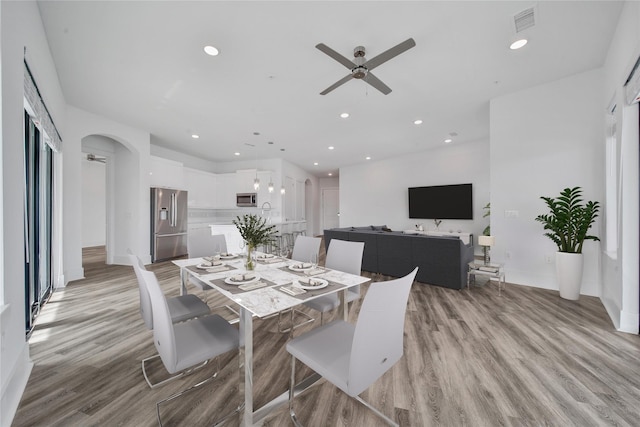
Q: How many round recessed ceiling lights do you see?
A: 11